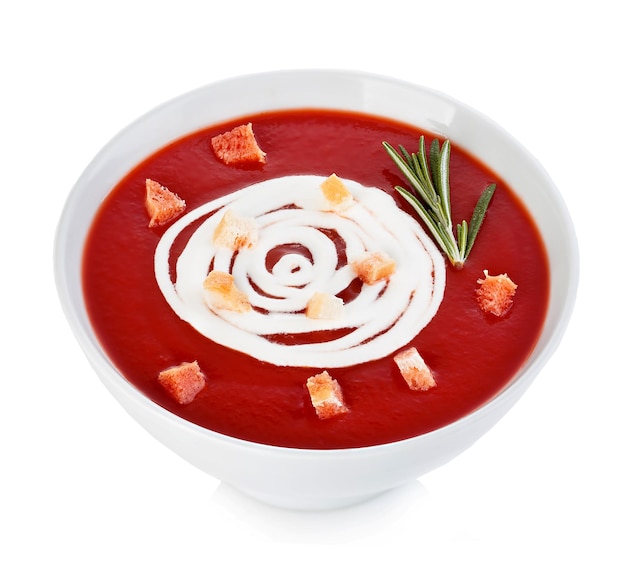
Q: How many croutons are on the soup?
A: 11